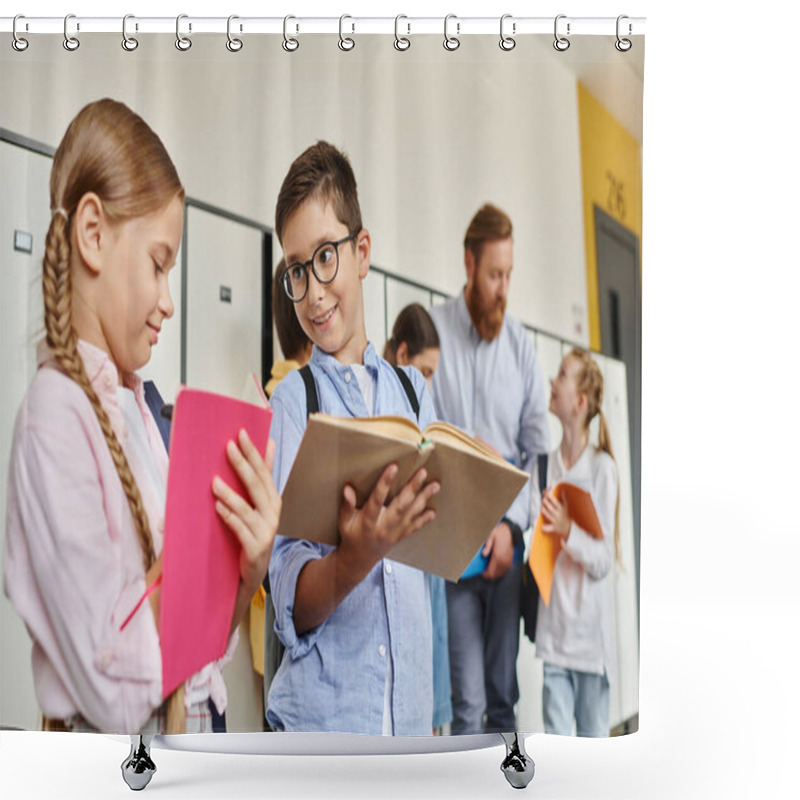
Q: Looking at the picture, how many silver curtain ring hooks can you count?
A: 12